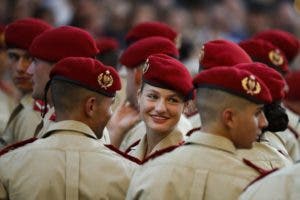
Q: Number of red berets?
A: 14